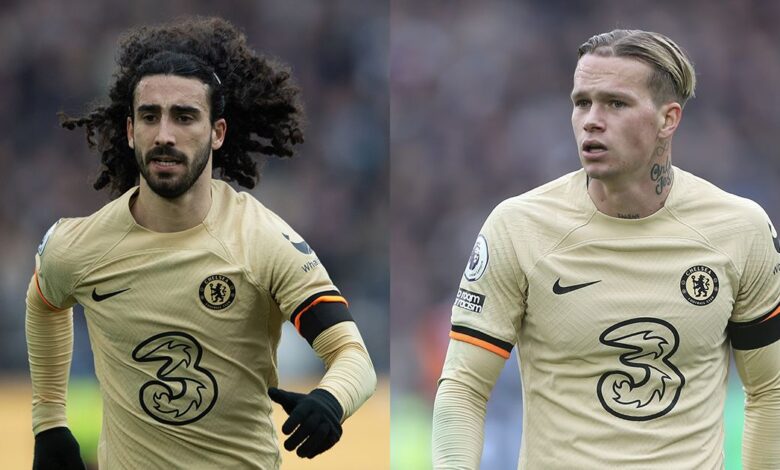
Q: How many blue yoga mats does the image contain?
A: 0